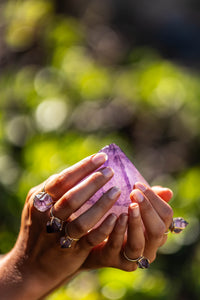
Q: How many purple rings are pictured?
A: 5